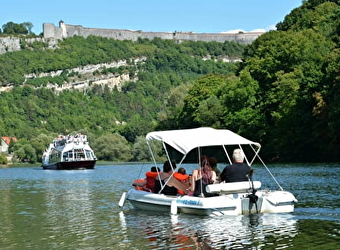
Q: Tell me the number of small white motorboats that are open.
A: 1